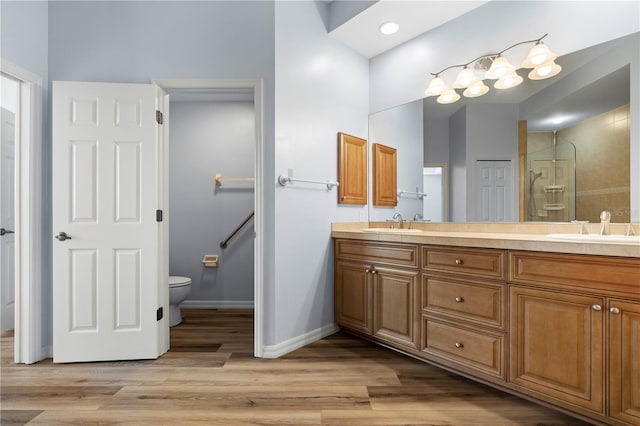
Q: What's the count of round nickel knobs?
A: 7